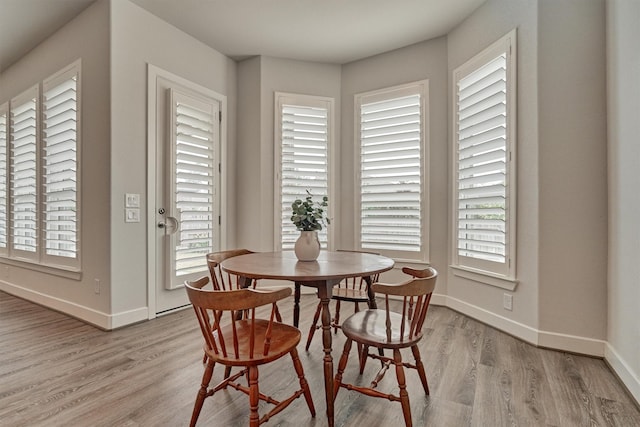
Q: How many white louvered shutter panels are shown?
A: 7